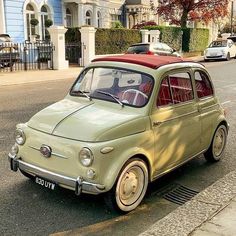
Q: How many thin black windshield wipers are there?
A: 2